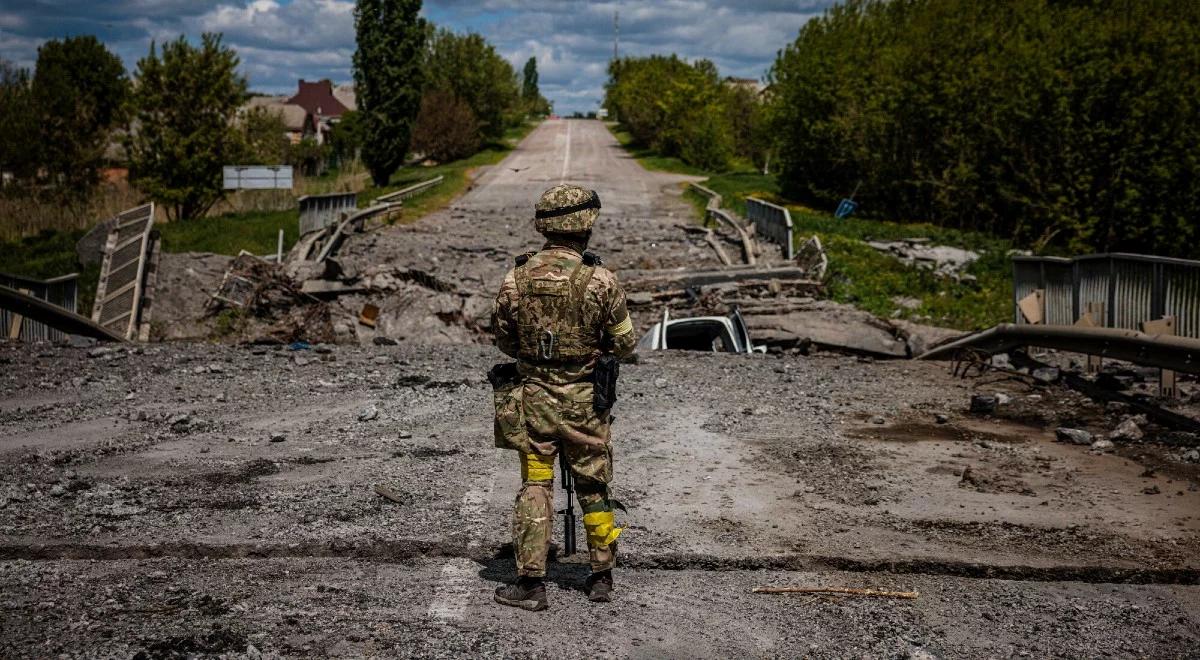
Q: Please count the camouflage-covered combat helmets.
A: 1